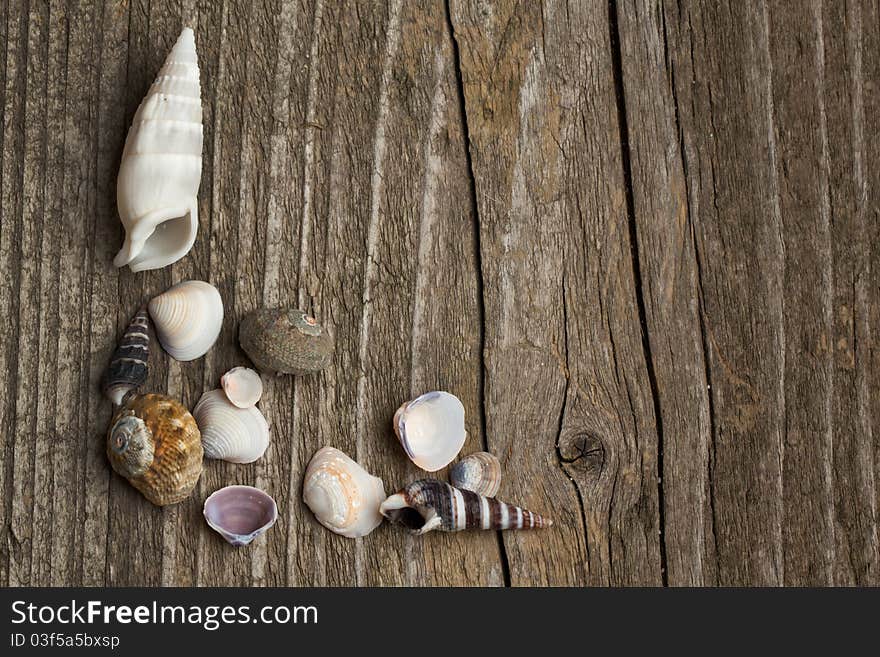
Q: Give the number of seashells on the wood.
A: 12